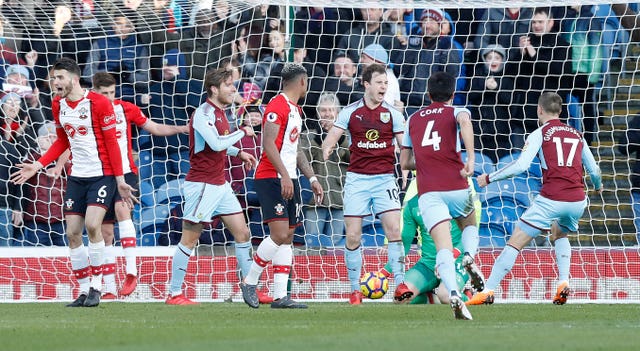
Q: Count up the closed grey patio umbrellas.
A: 0